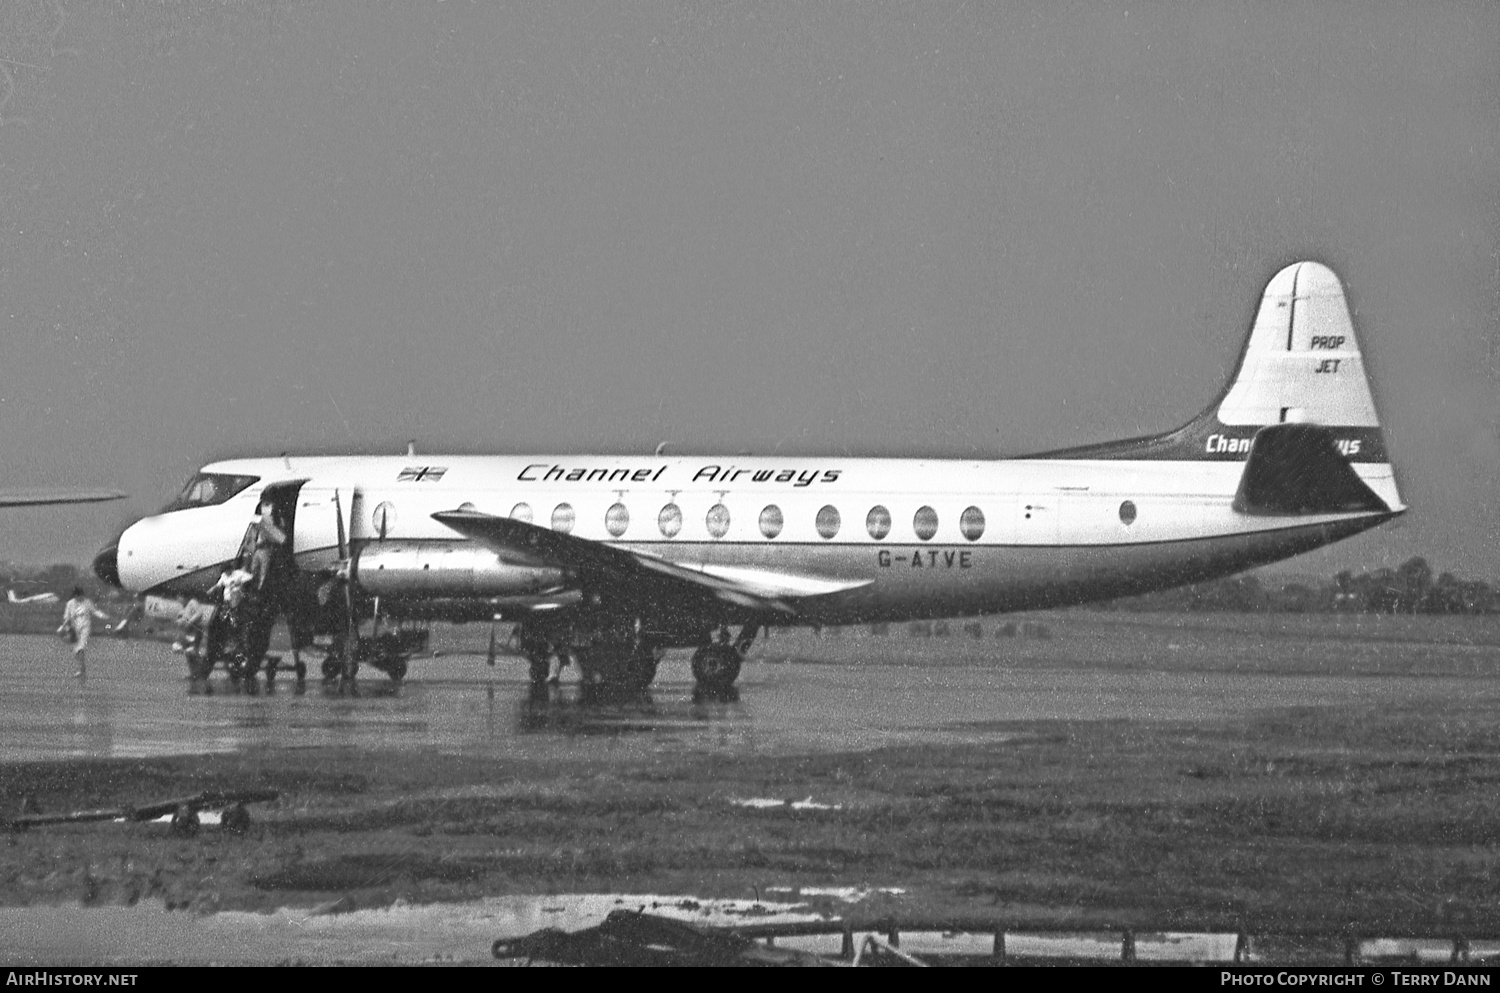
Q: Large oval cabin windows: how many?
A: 12